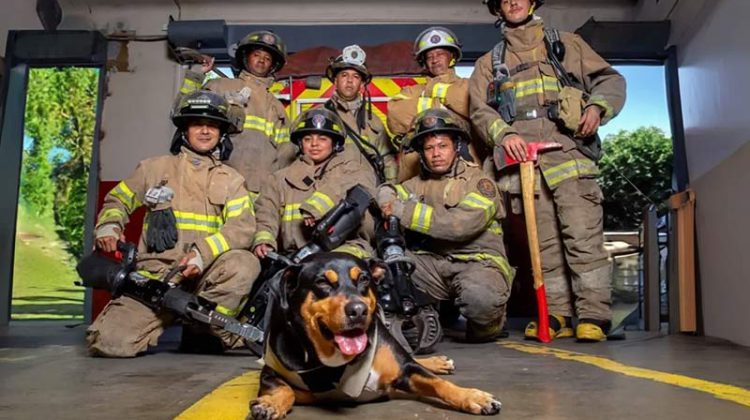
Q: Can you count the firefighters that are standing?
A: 4